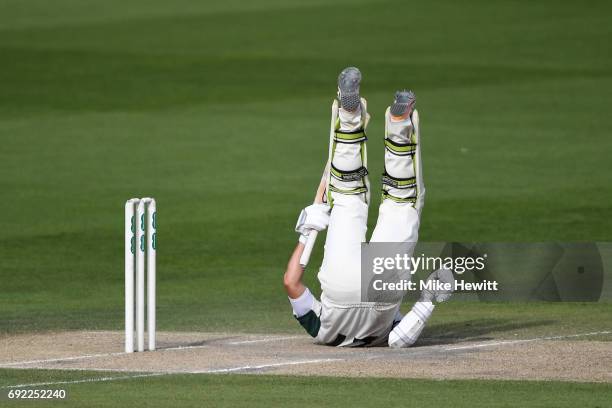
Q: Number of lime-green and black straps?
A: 6